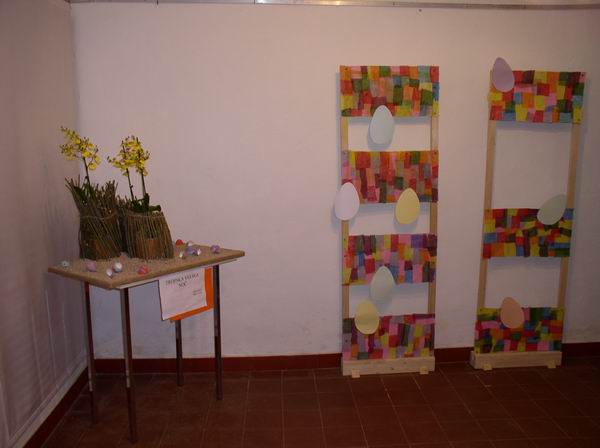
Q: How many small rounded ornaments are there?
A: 11